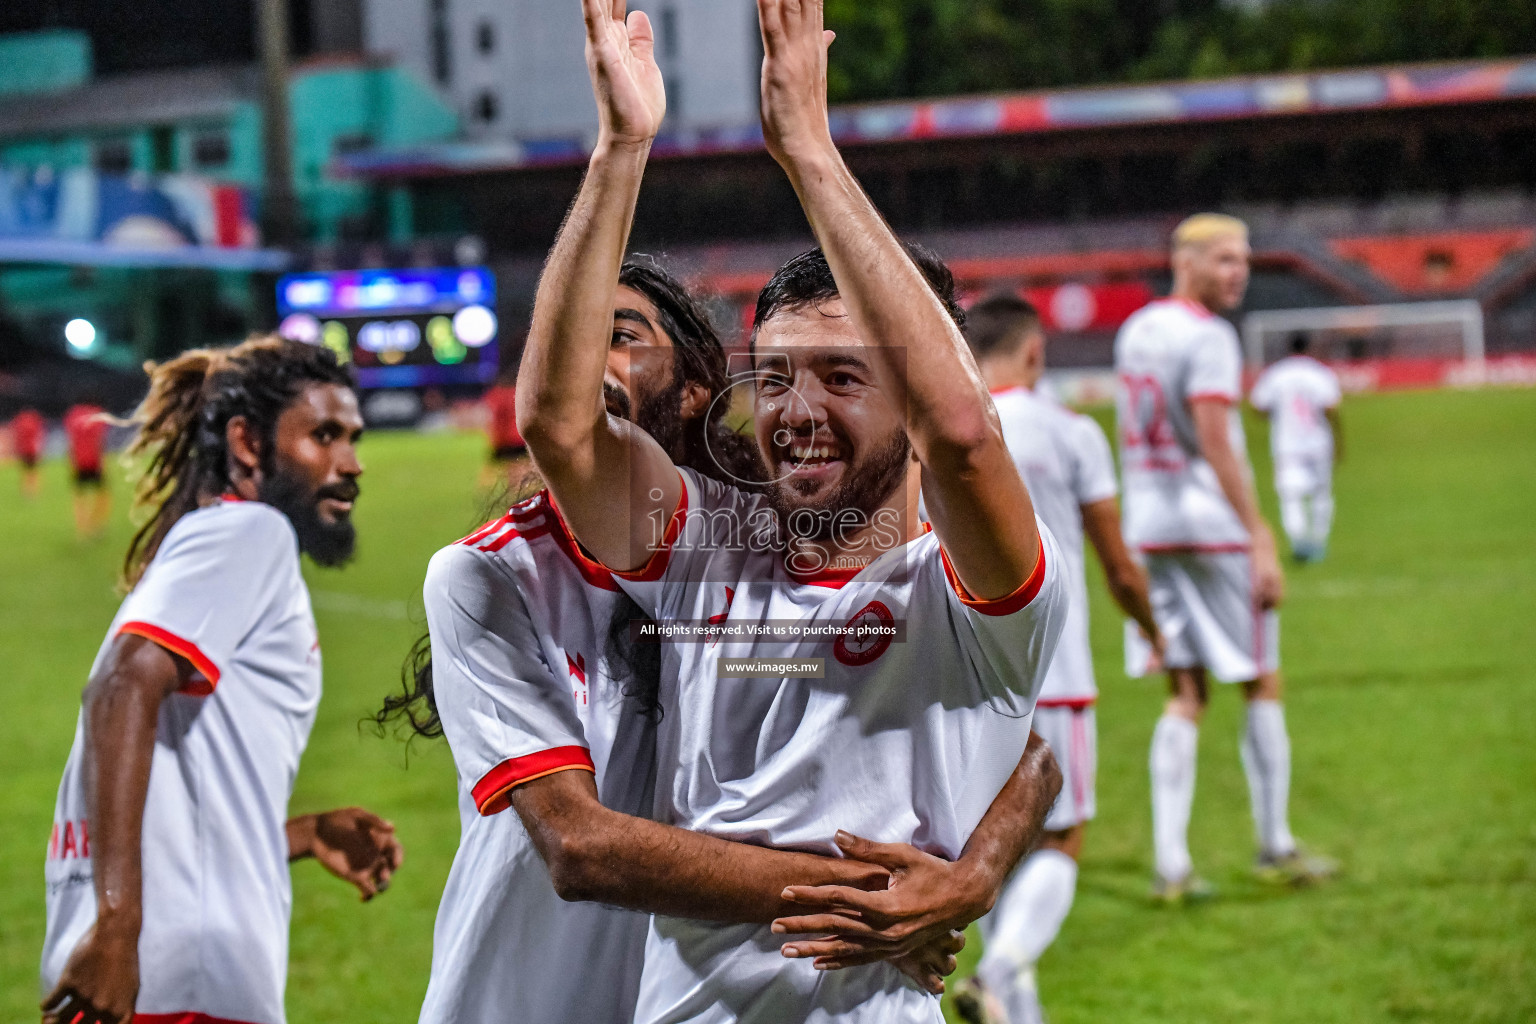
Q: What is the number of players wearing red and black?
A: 3